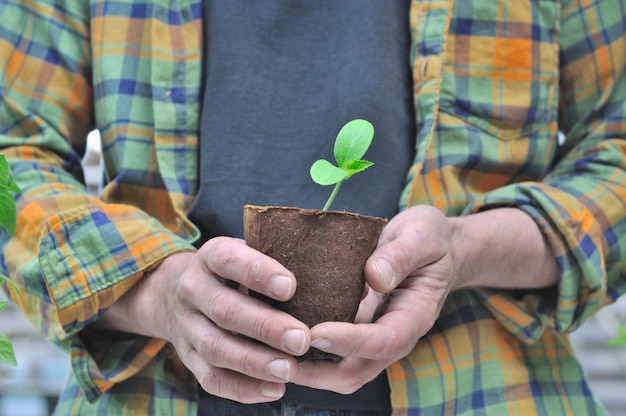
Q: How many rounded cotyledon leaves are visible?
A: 2